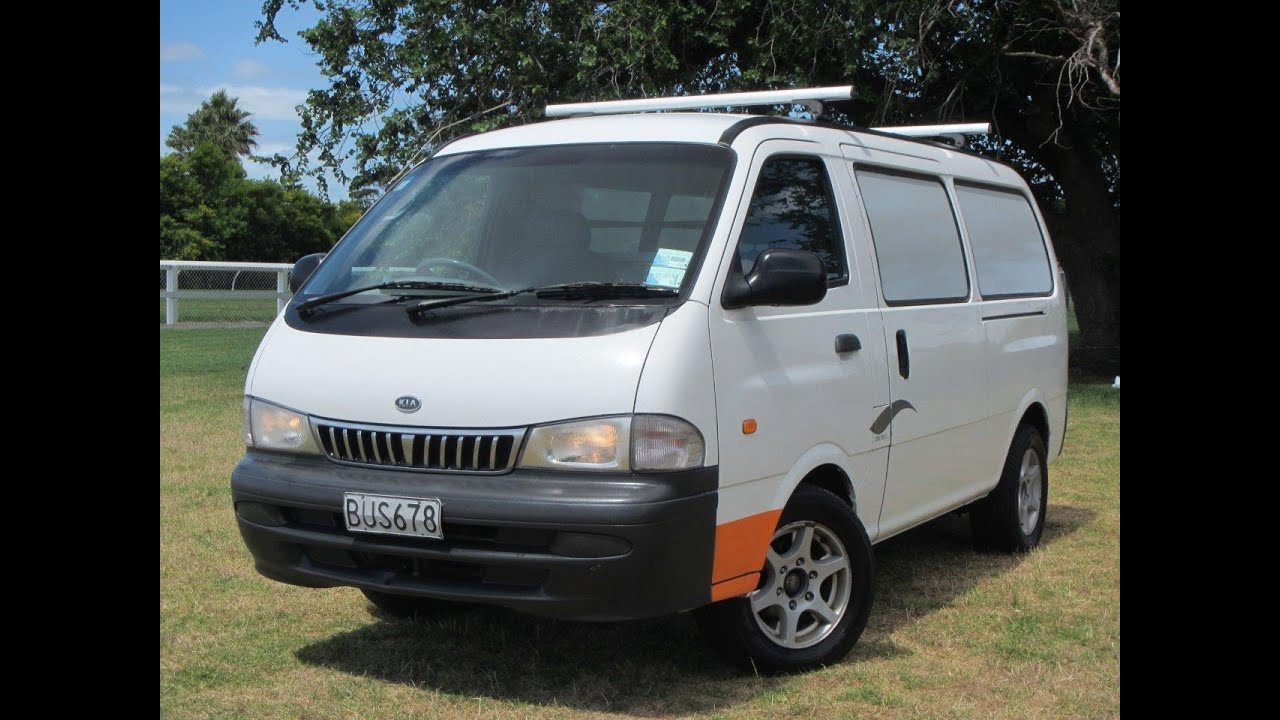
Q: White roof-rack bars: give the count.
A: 2